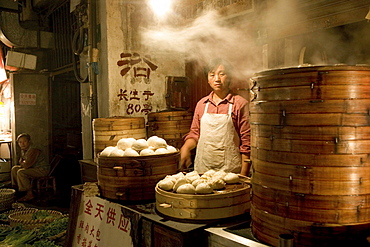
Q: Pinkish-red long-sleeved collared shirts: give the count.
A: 1